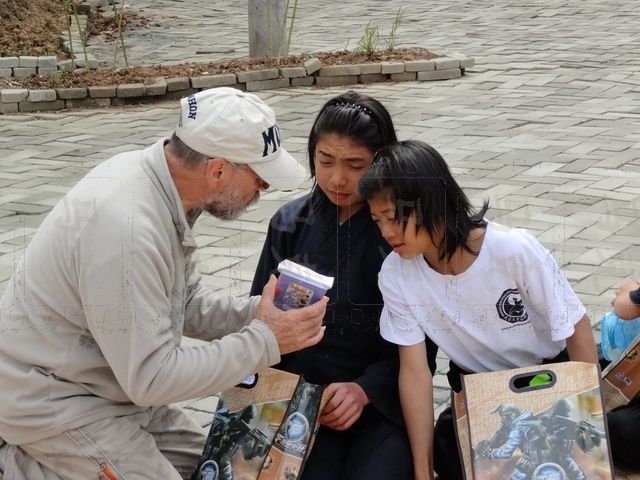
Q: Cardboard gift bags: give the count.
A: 3